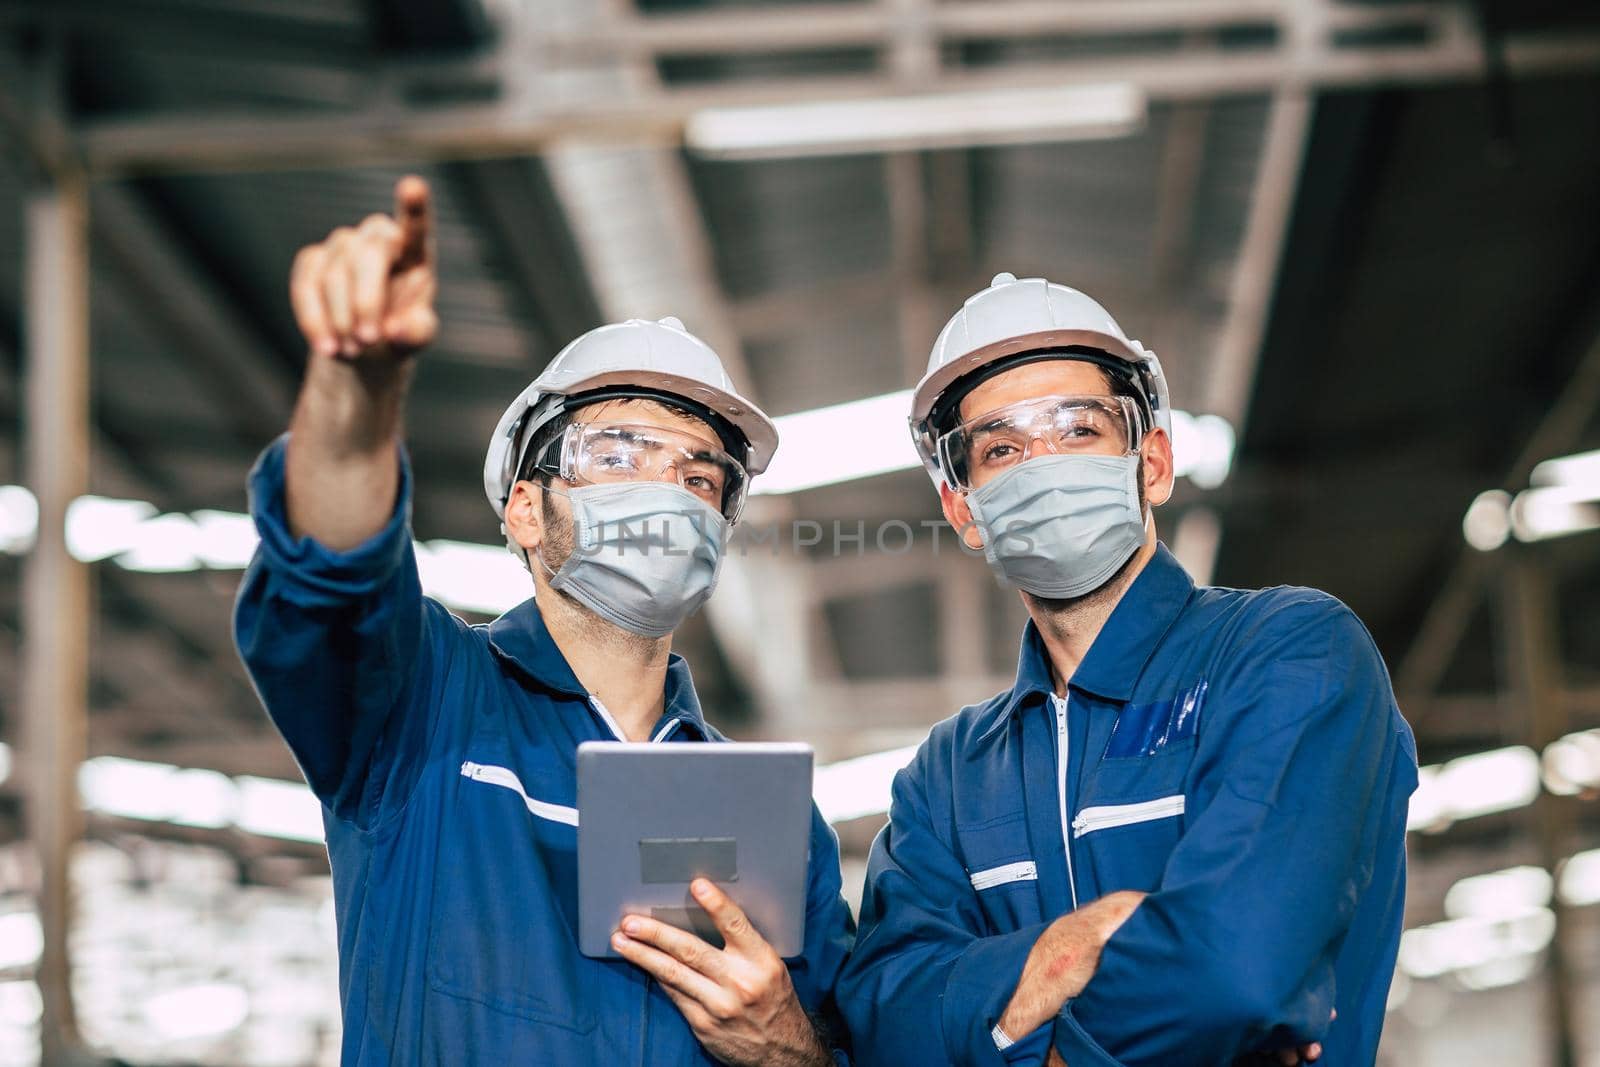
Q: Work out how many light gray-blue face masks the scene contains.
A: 2